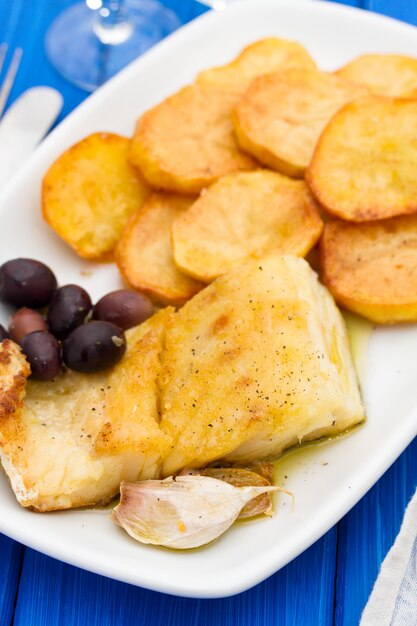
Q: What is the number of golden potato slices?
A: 9